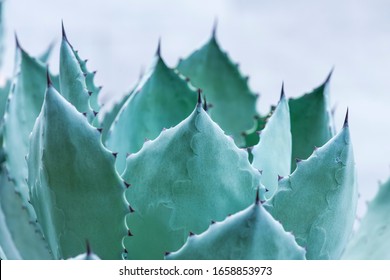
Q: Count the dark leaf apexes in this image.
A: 12